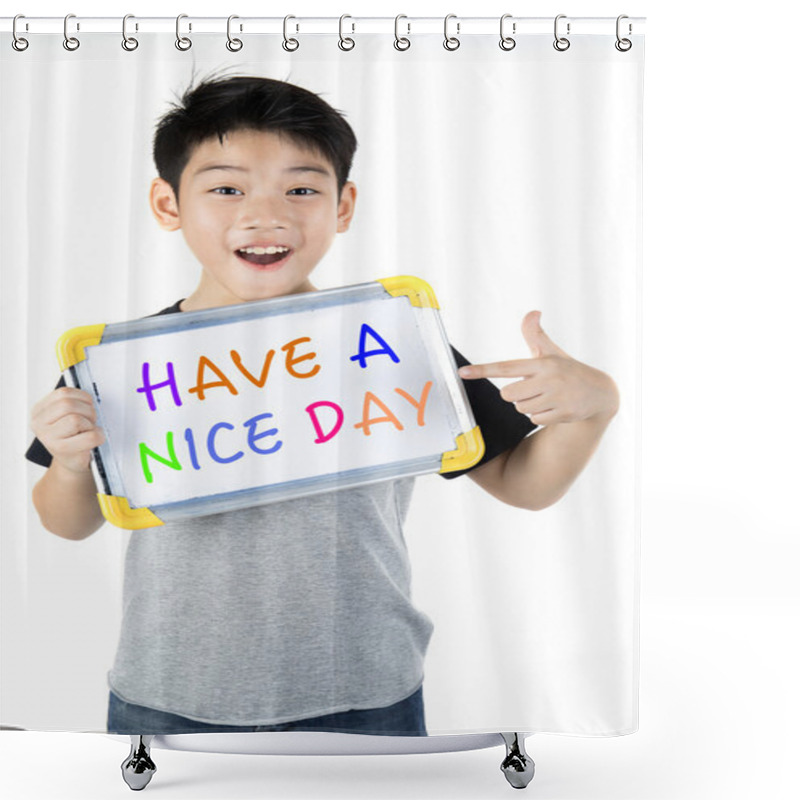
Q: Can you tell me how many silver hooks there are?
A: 12